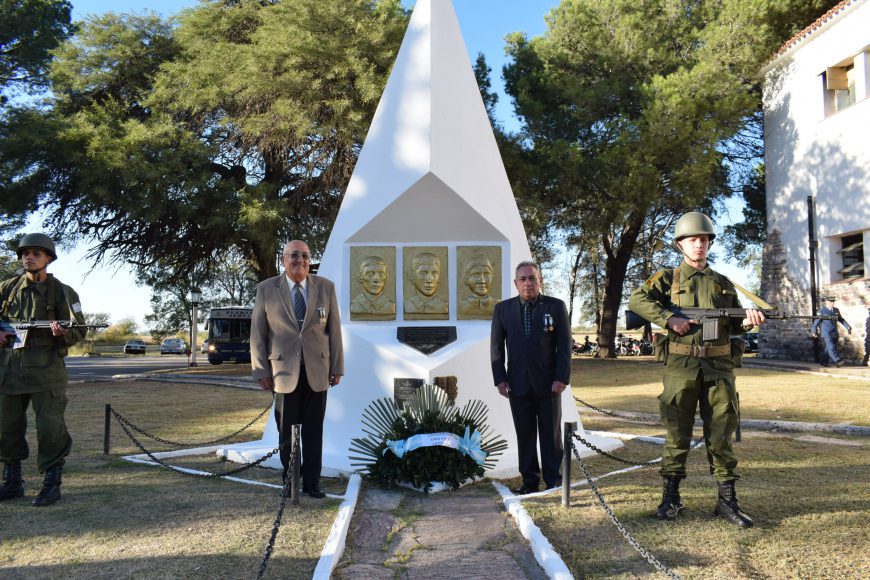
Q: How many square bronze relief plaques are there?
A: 3